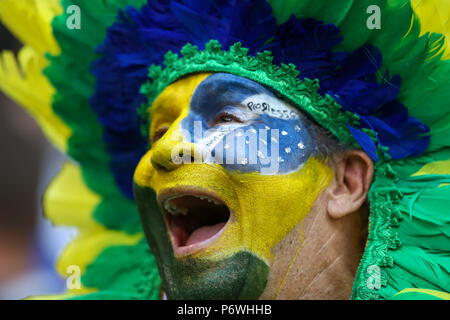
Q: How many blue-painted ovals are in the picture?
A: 1